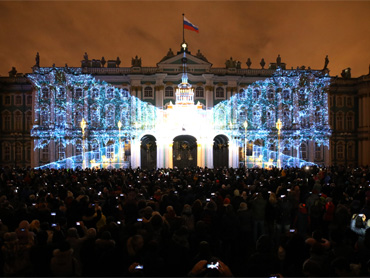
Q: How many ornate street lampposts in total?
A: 4